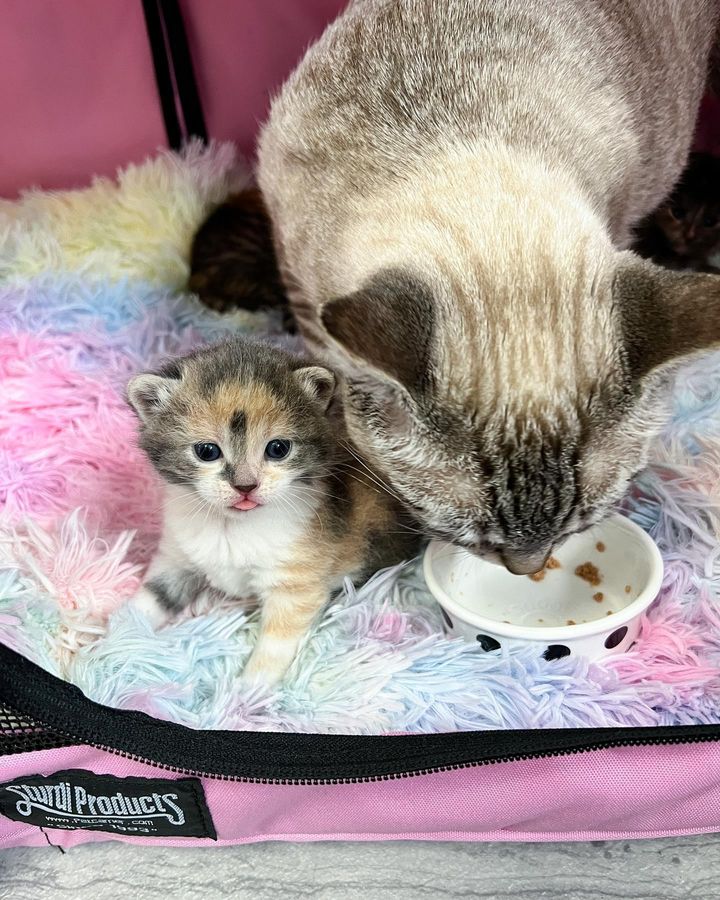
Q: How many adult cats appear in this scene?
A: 1